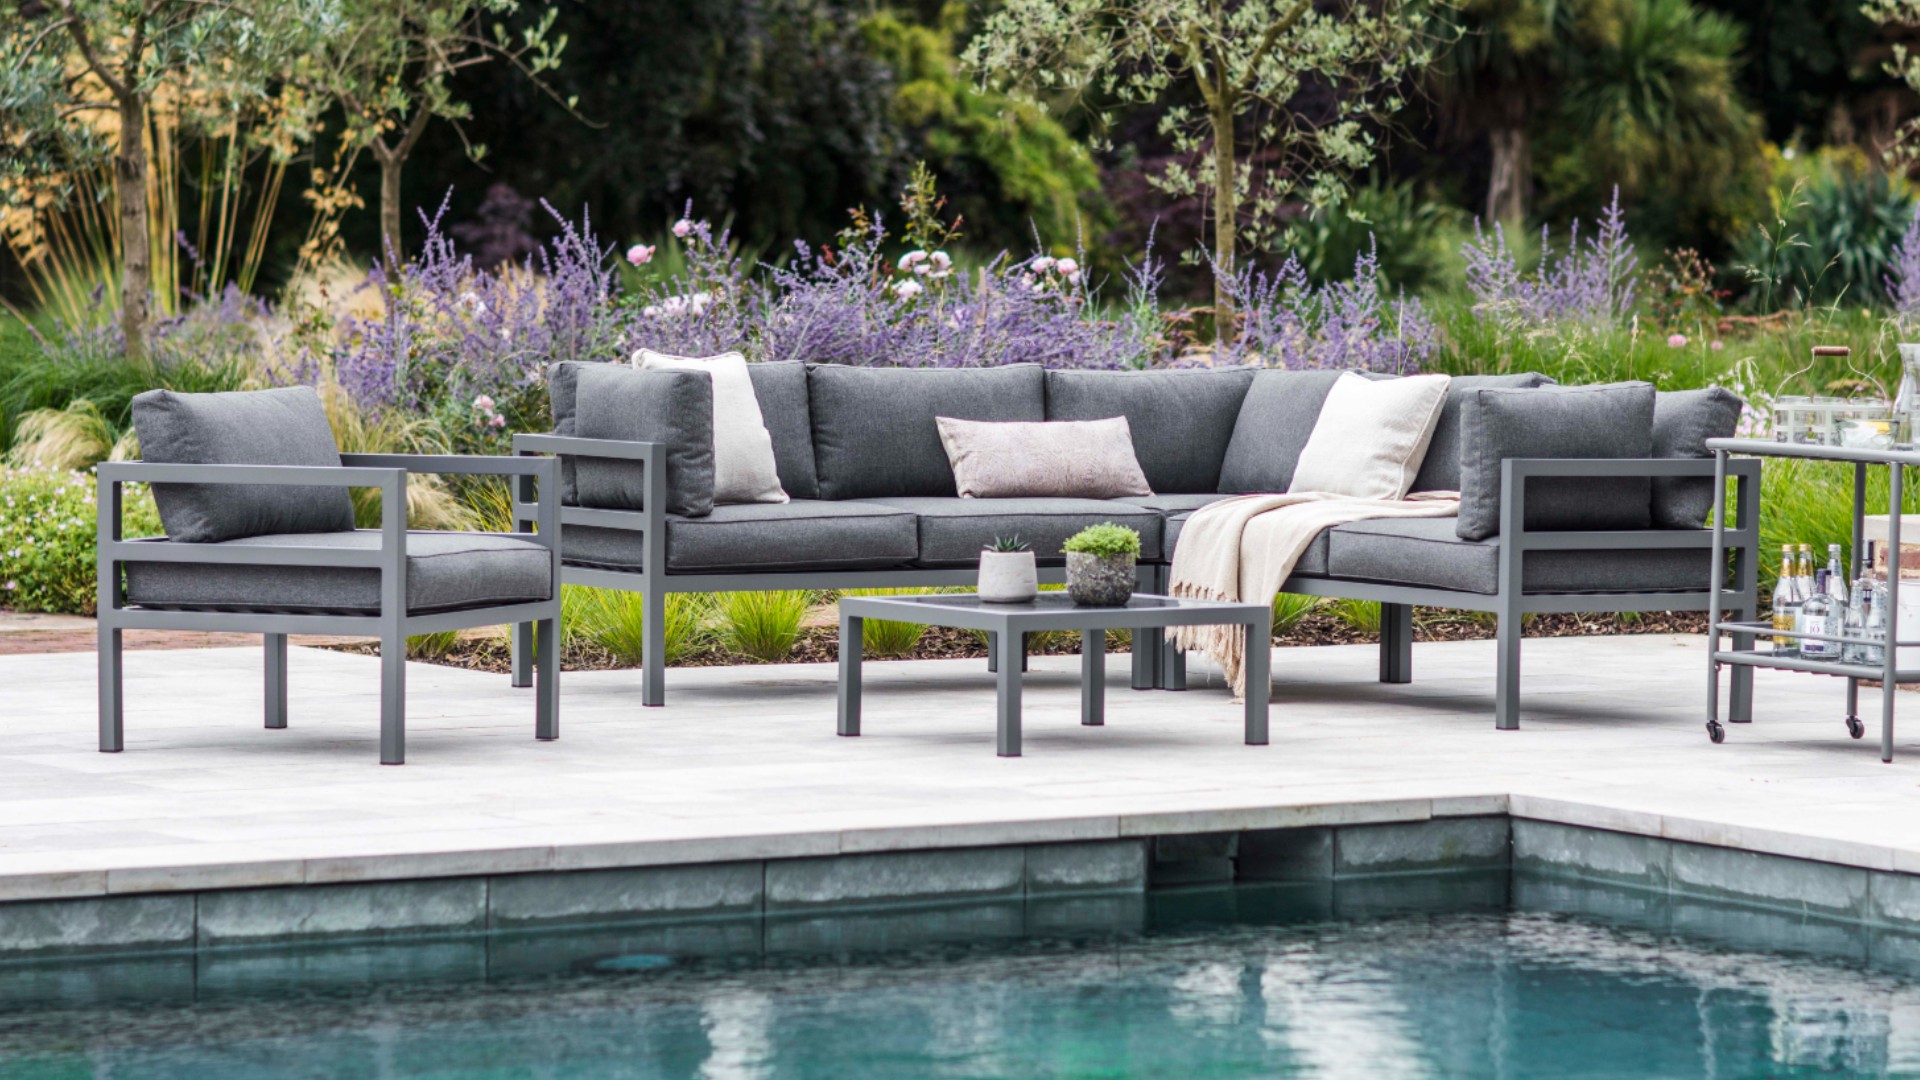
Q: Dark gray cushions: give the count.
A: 15